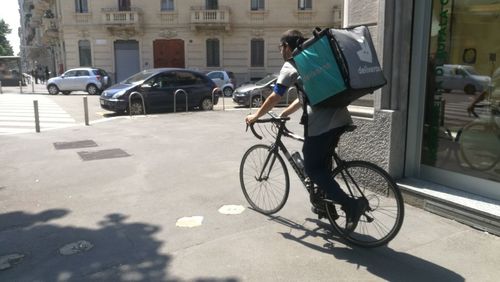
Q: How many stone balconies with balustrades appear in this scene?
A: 2